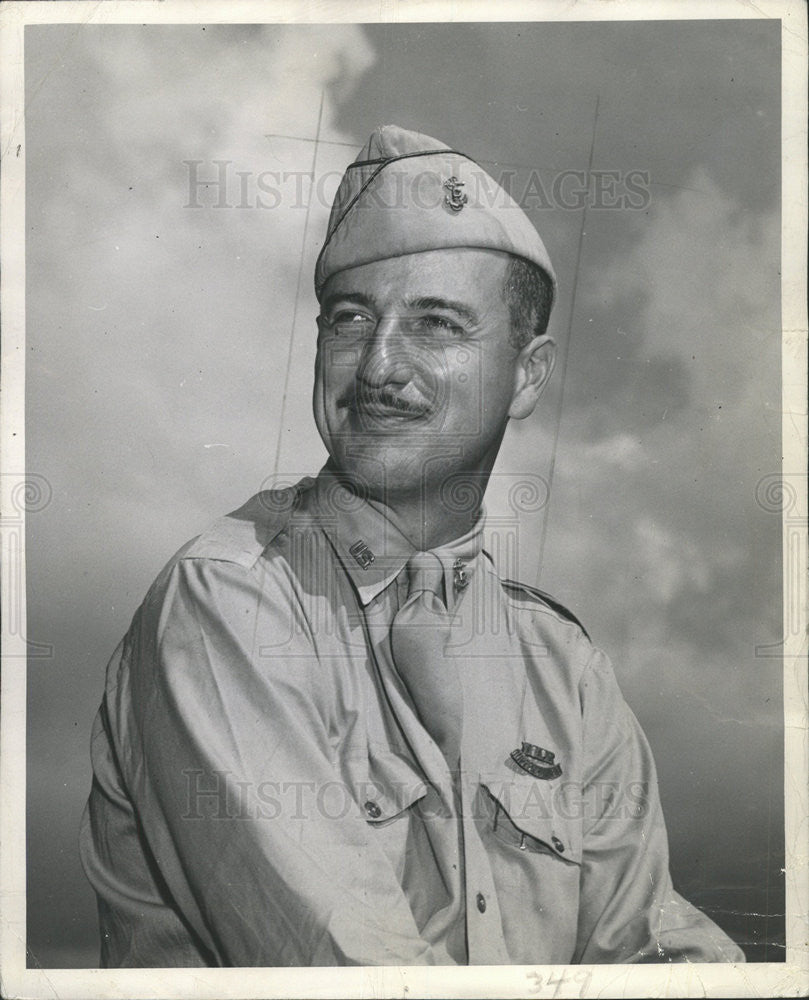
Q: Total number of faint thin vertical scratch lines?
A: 2